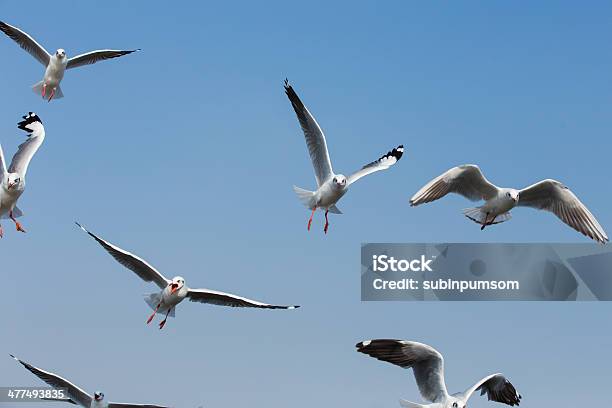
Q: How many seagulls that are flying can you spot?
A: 7